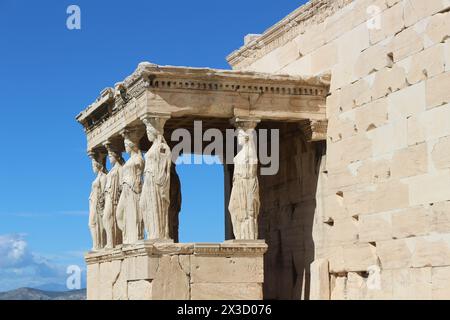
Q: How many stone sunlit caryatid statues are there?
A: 5